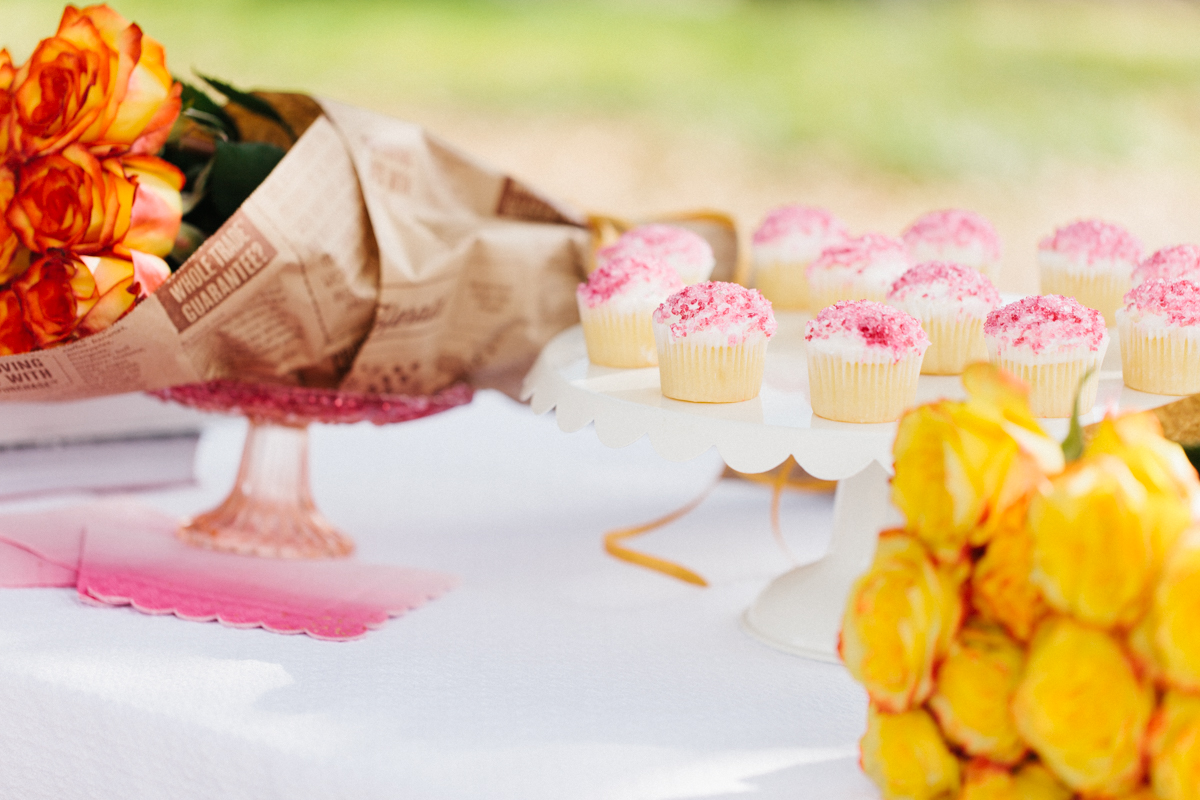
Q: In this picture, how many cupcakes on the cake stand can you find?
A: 12